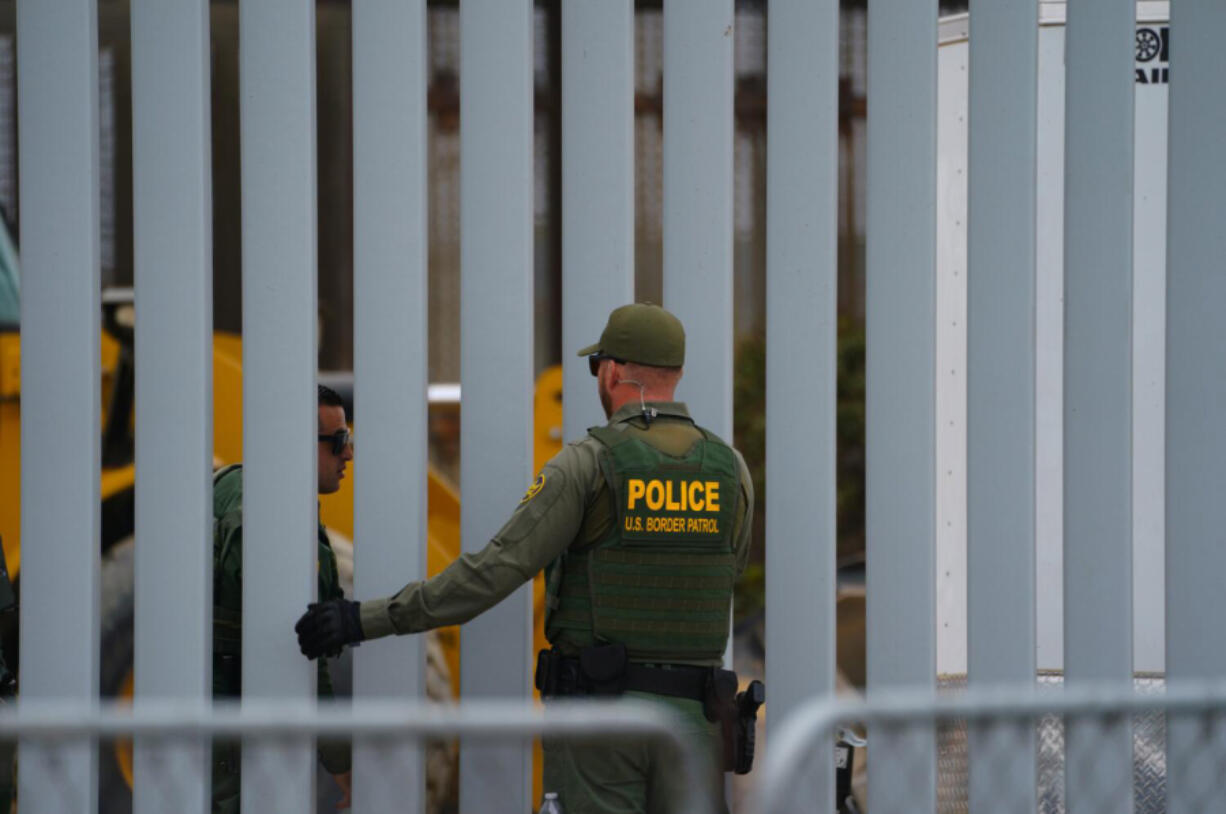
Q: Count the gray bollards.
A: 12